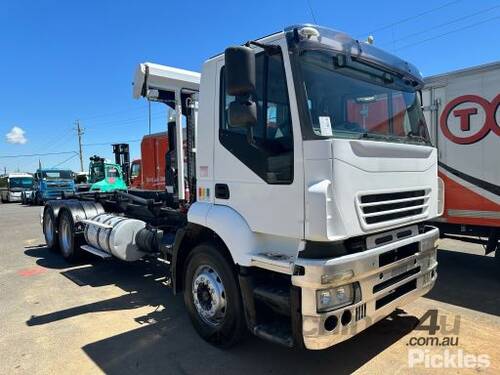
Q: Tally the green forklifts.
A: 1